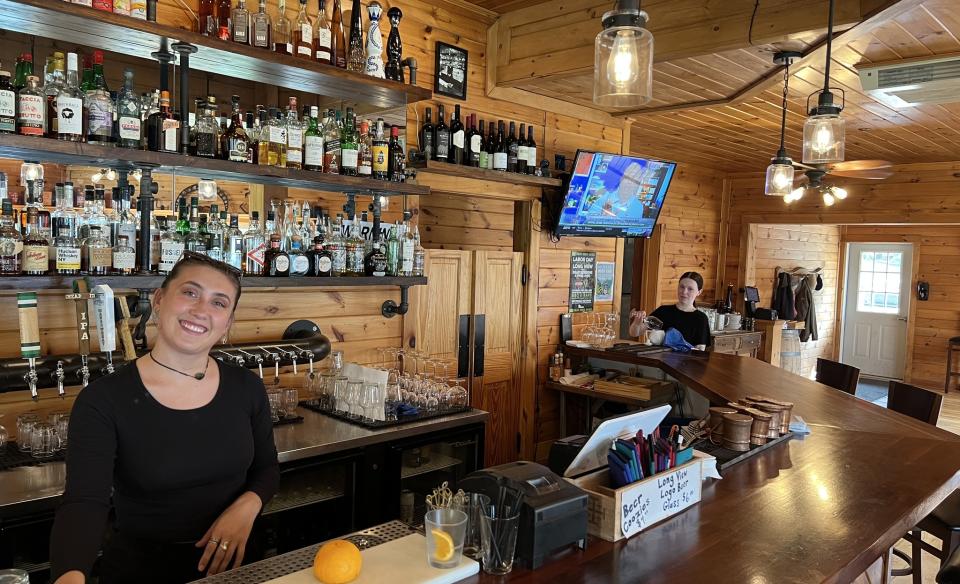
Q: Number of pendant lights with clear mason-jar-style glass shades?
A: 3